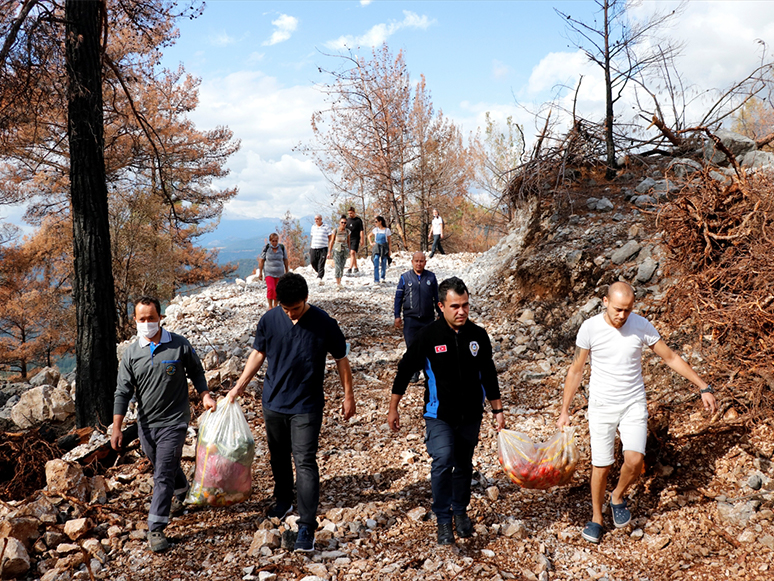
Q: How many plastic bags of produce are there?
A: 2